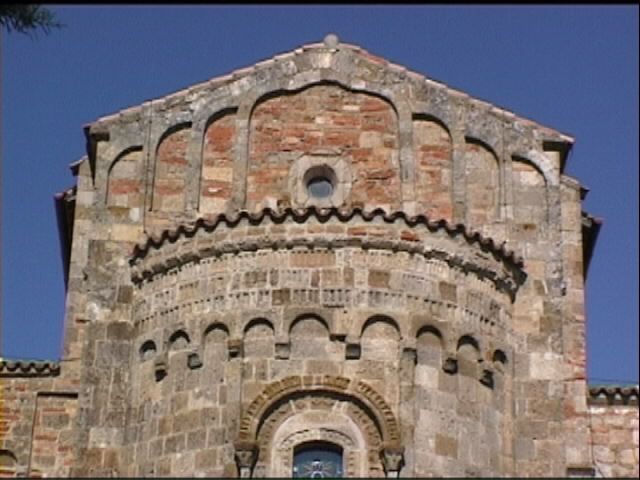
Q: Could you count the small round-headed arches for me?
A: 9